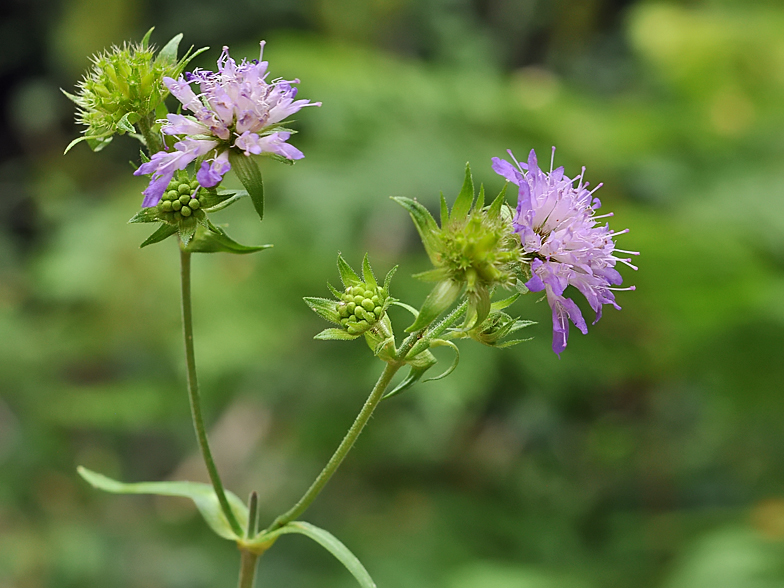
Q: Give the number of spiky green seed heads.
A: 2